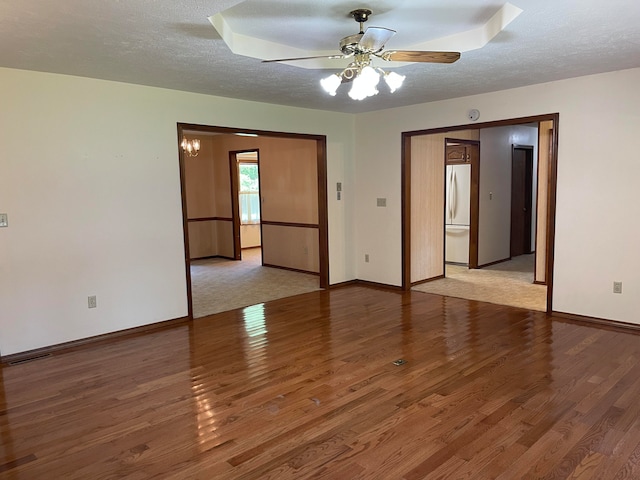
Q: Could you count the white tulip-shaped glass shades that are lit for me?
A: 4